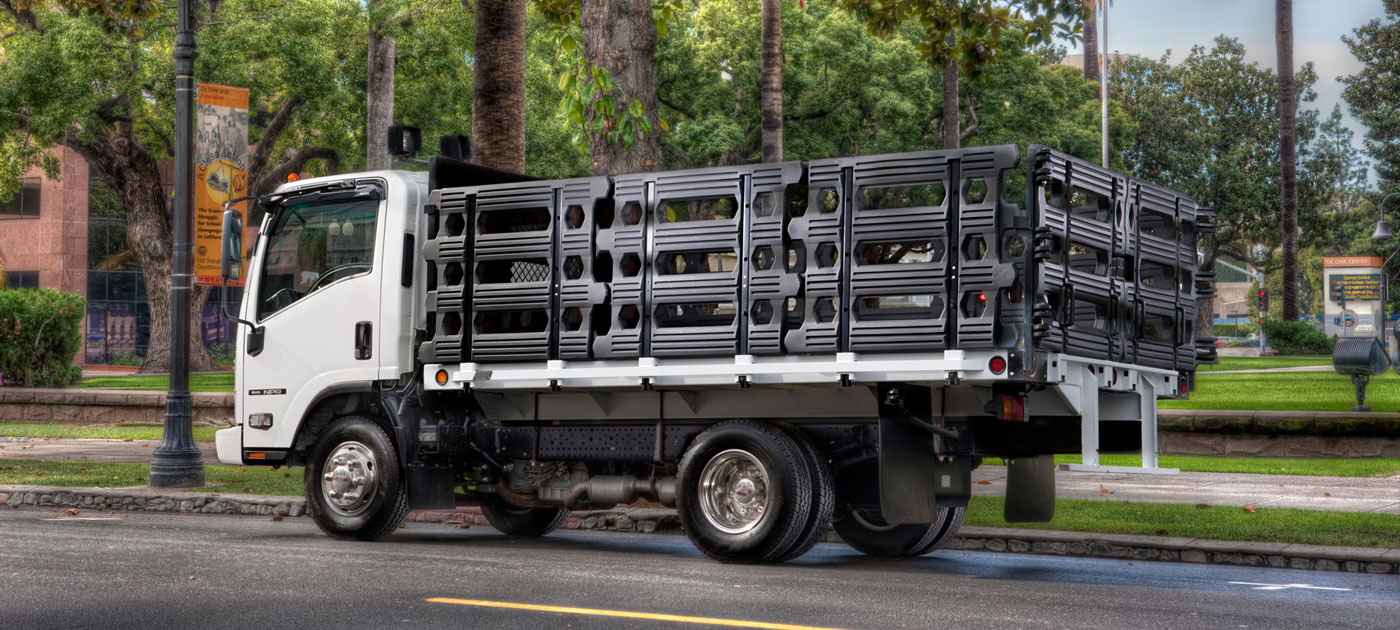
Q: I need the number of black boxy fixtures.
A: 2